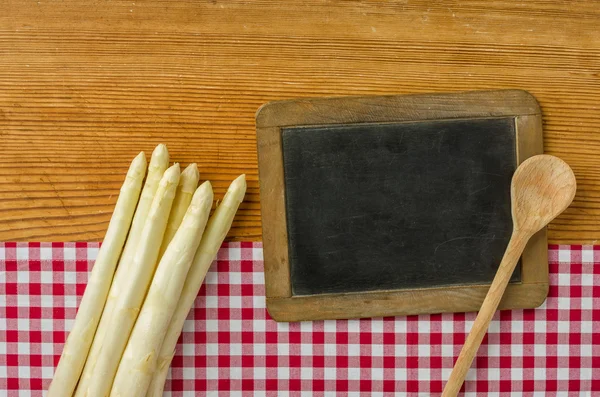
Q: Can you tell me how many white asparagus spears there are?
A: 6